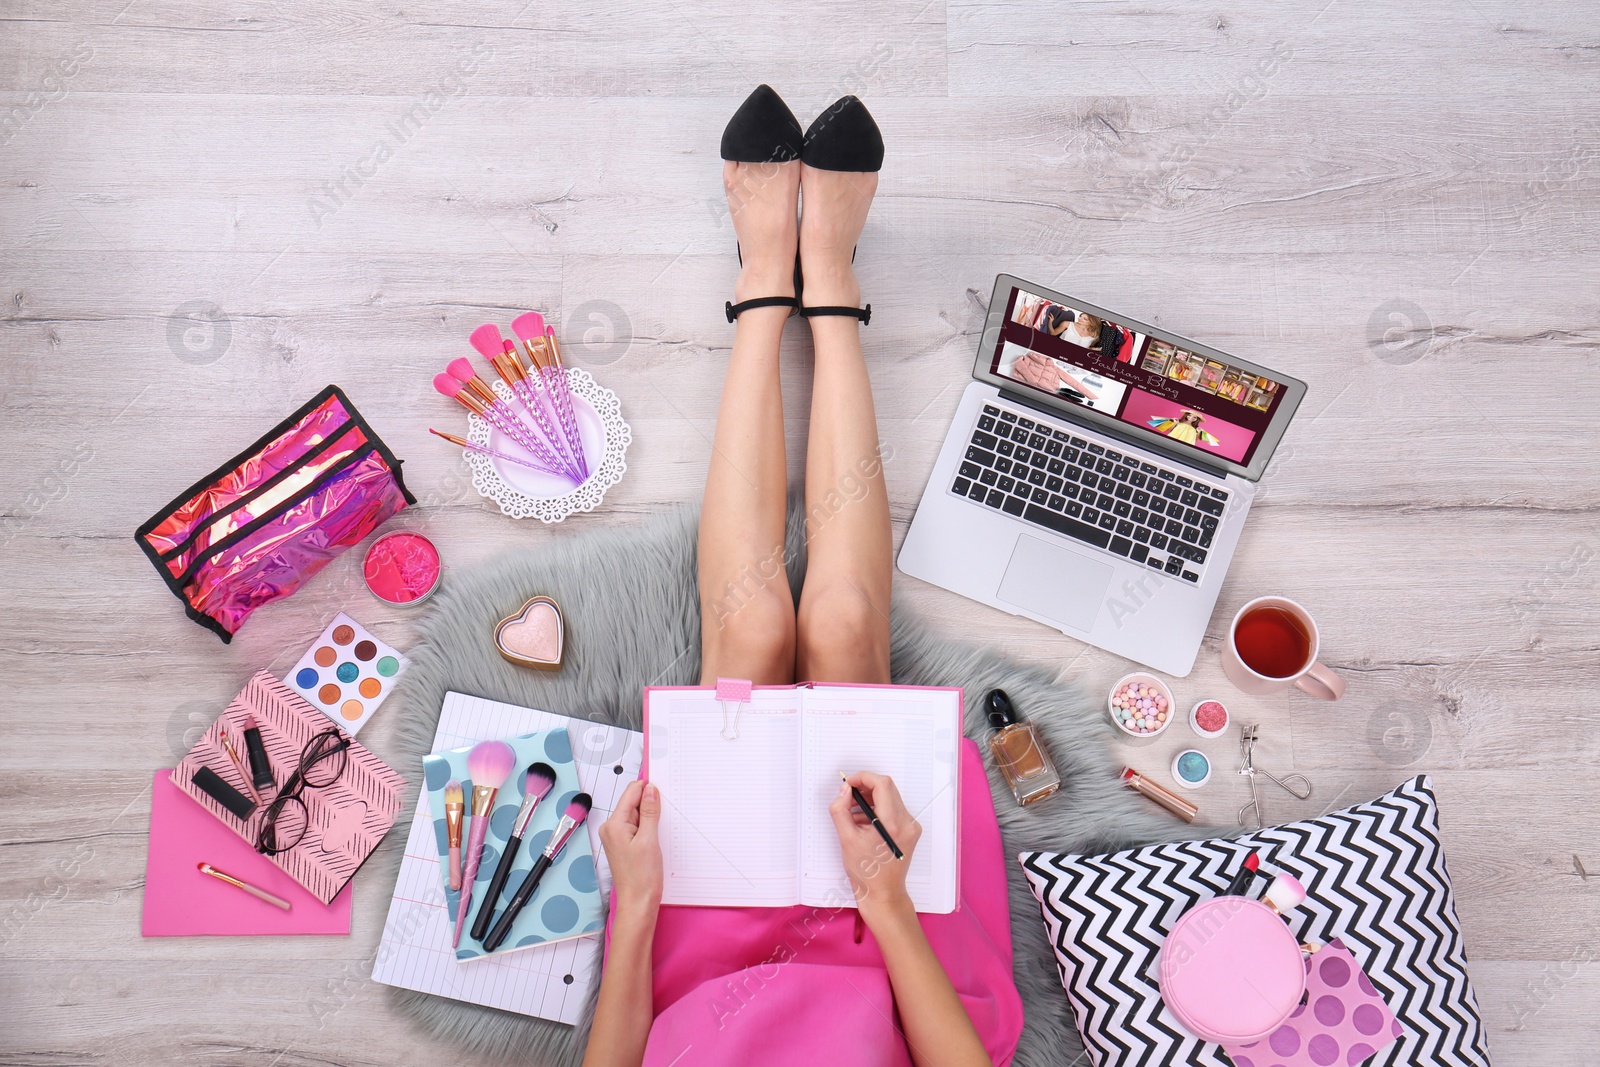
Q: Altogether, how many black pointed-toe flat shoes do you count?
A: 2